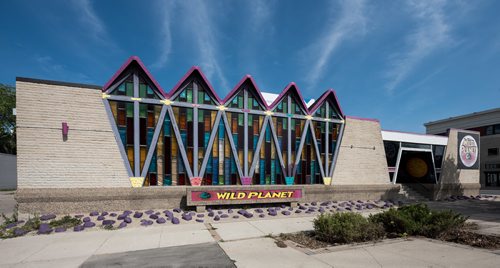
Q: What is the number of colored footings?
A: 5